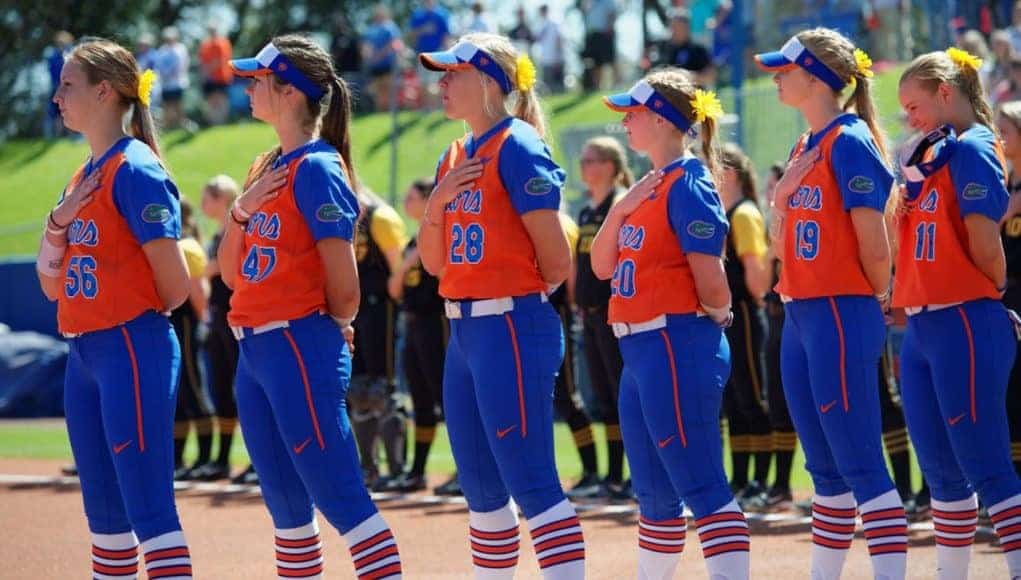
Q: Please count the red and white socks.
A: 12